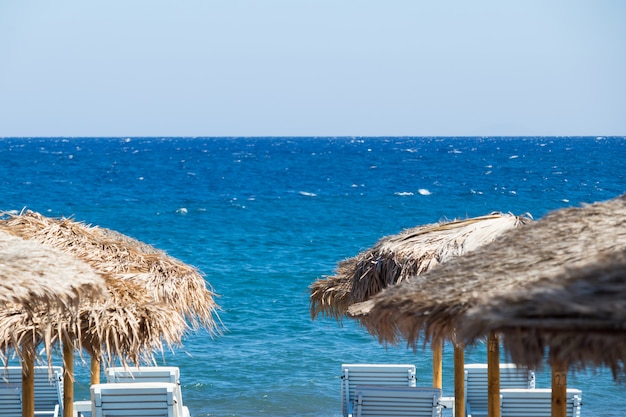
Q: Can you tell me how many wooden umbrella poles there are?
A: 7